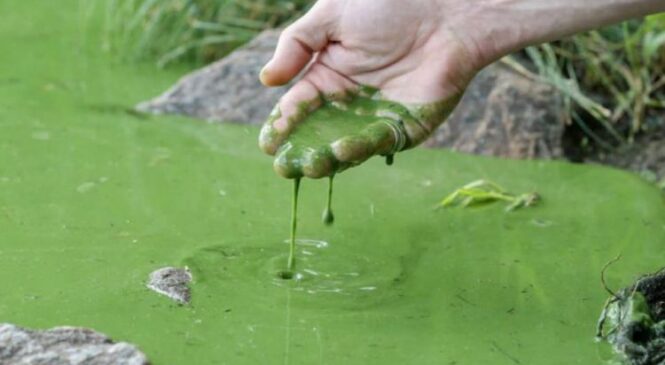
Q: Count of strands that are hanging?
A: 2